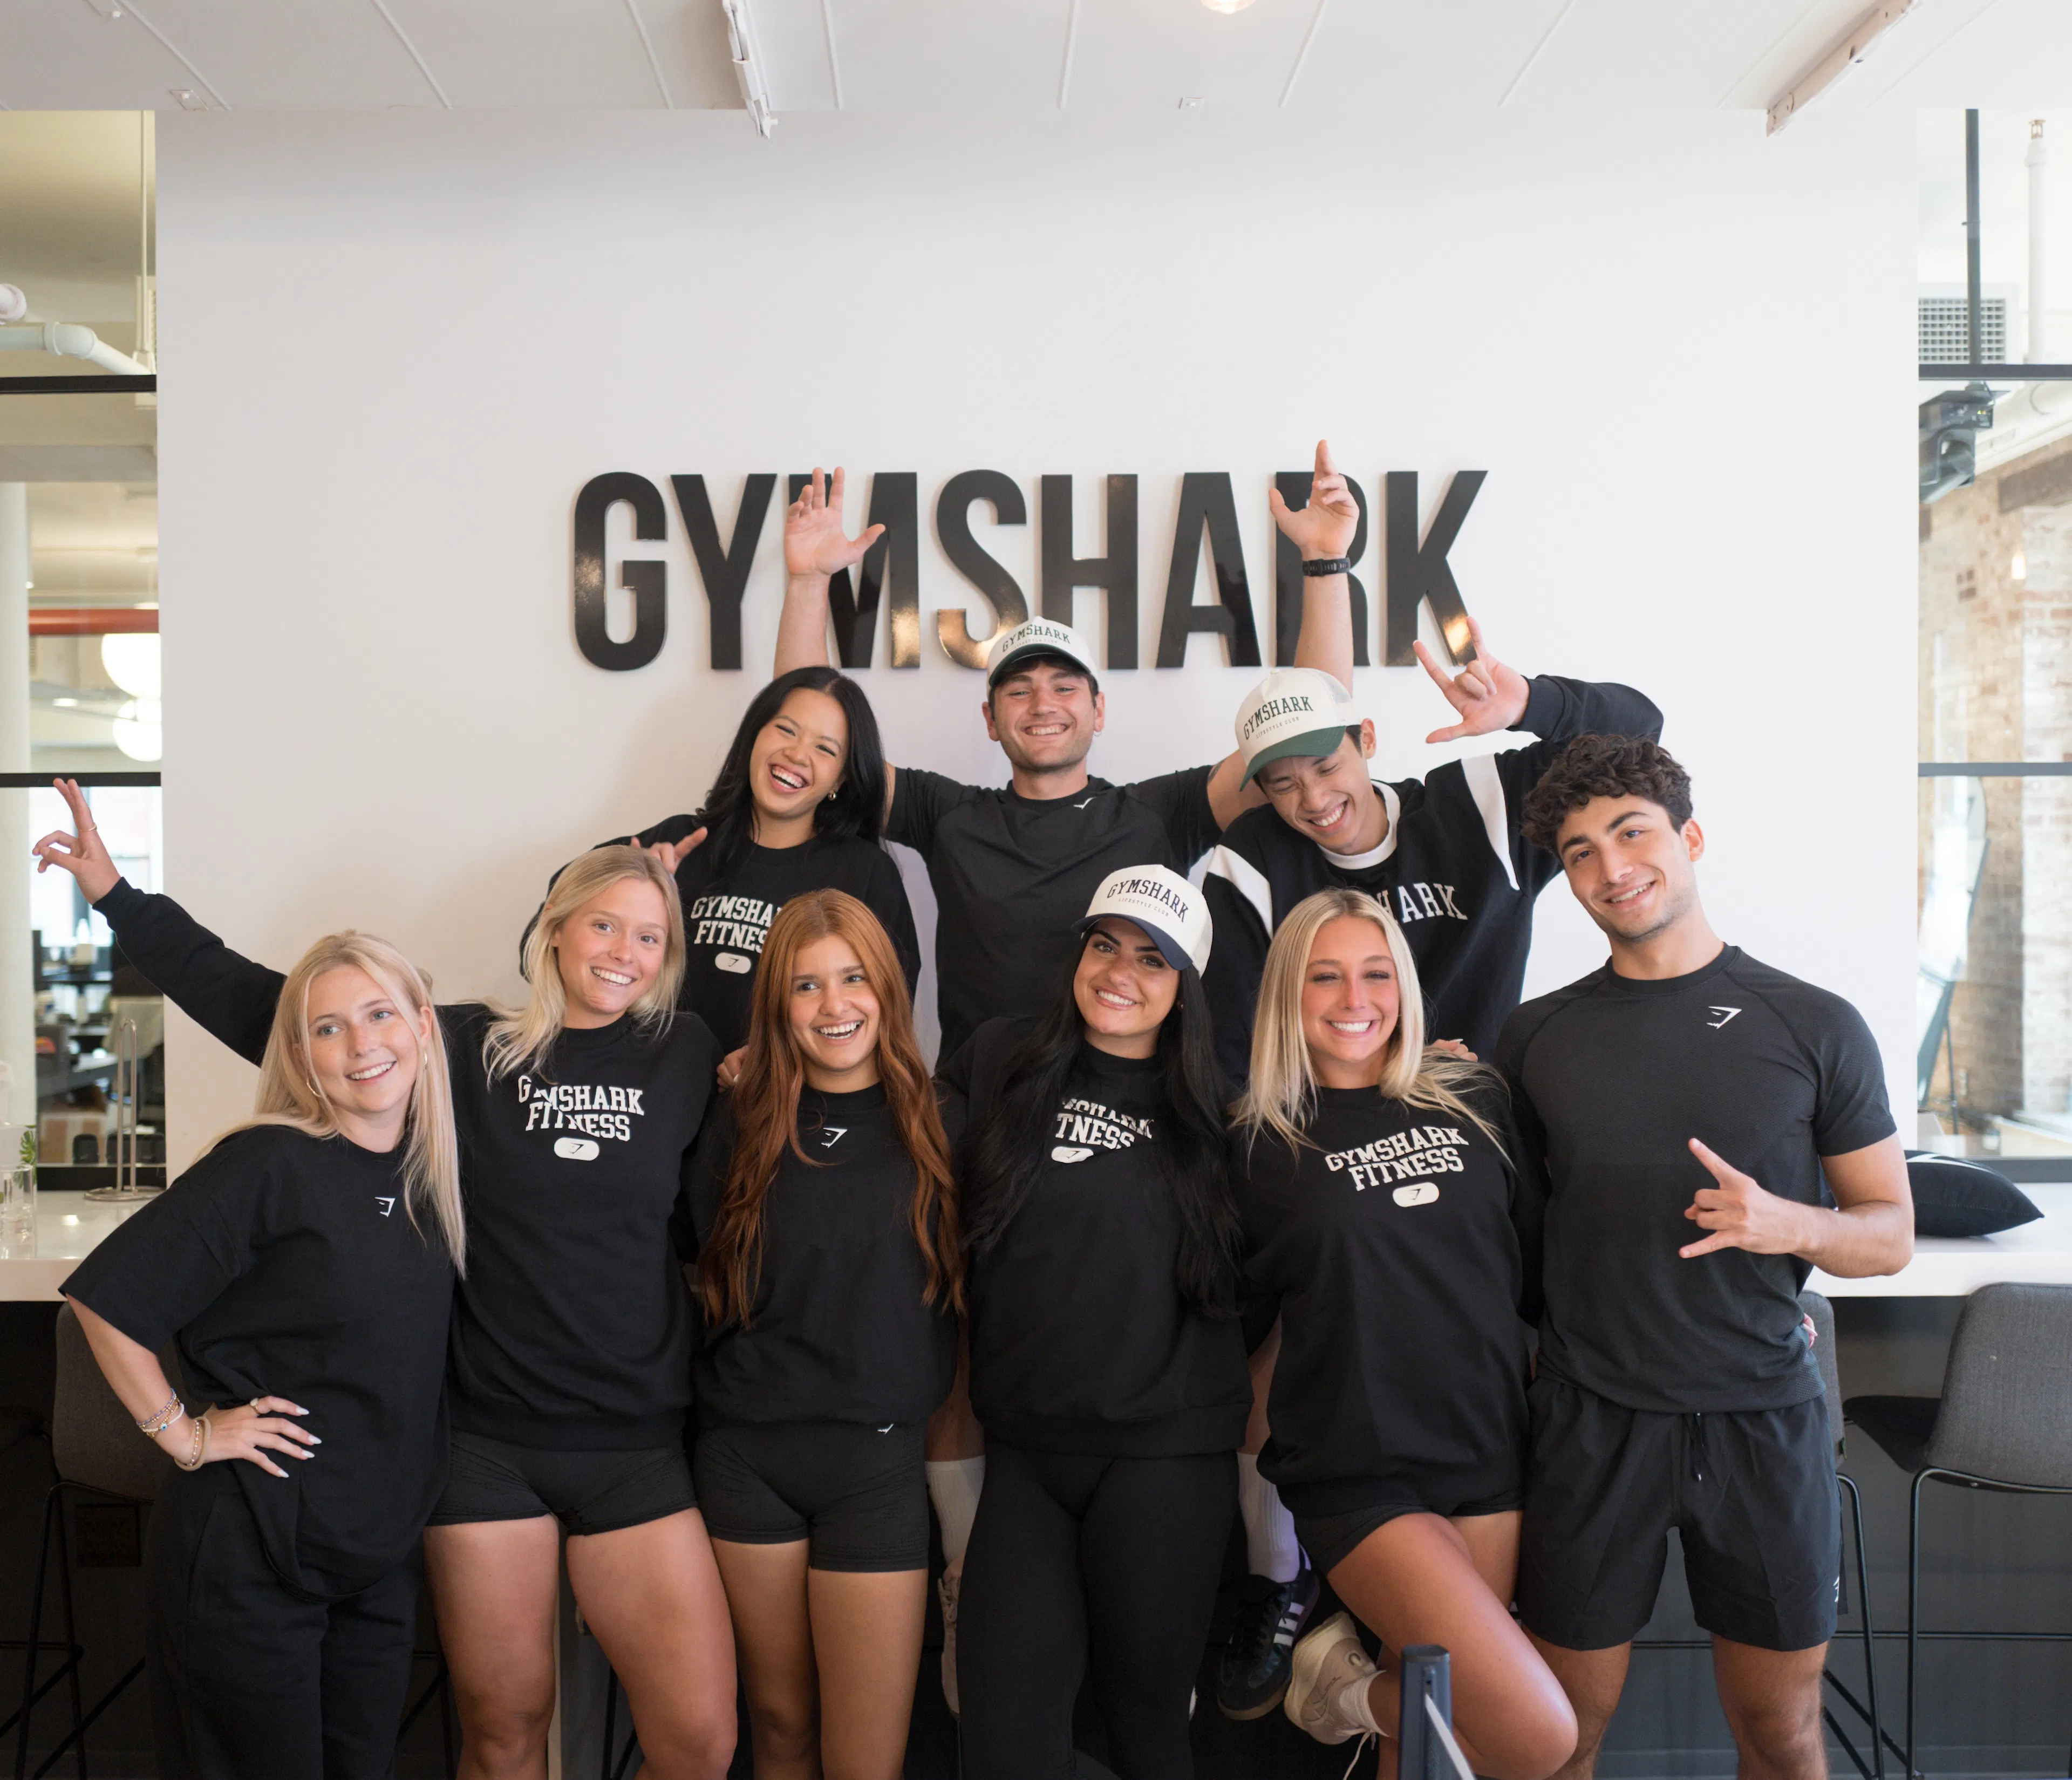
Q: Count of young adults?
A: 9